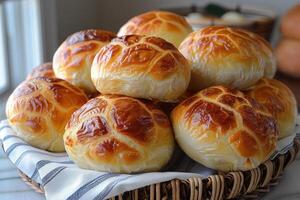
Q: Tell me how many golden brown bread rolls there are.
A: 9